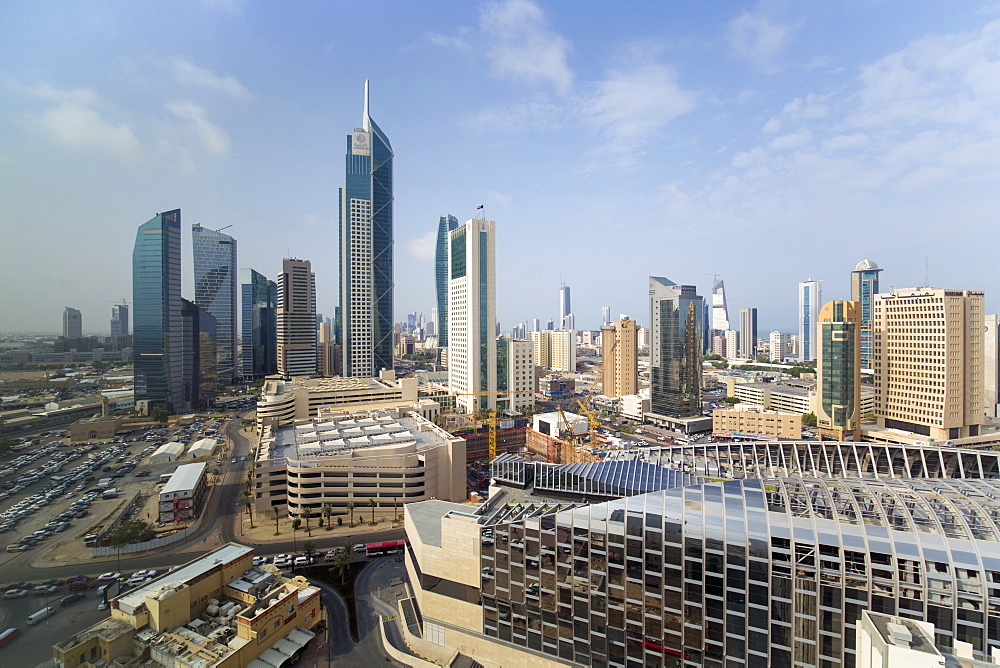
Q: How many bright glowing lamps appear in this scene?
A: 0